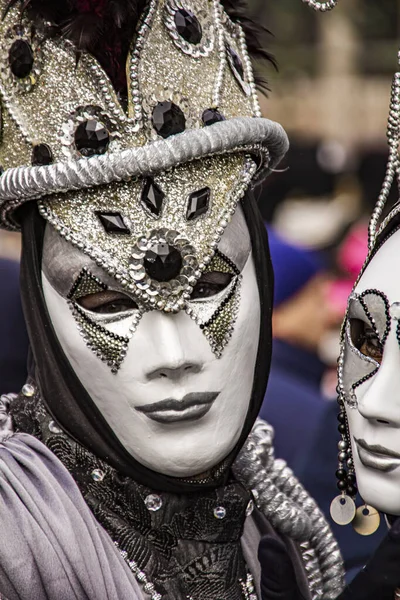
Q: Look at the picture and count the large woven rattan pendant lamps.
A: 0